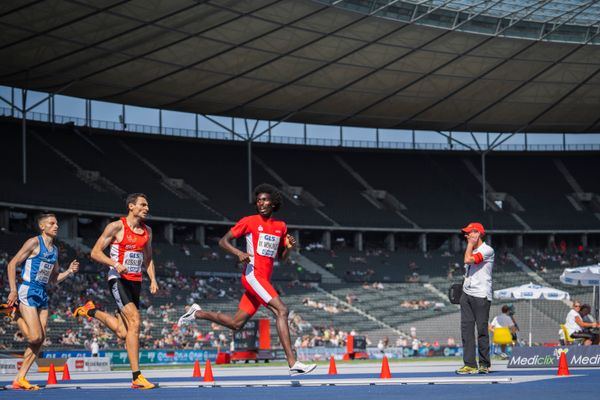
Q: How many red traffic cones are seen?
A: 7